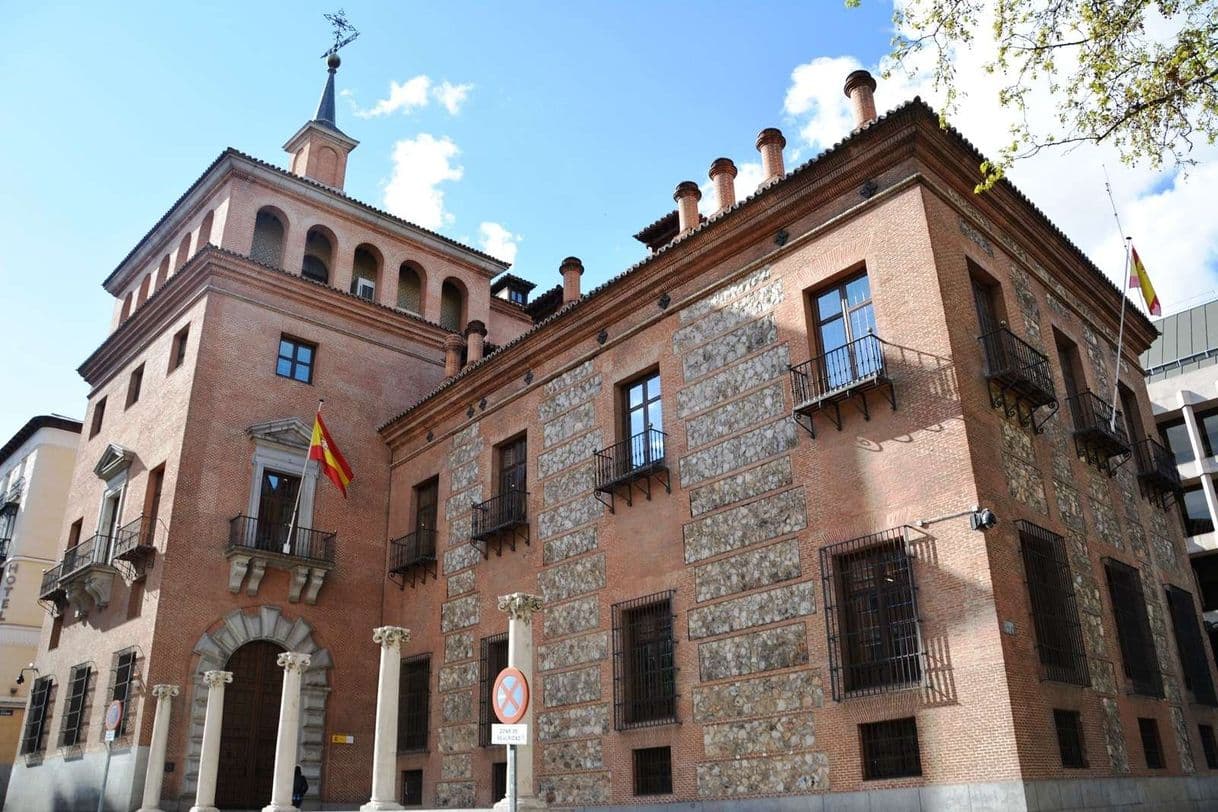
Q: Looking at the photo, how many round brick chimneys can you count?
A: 7